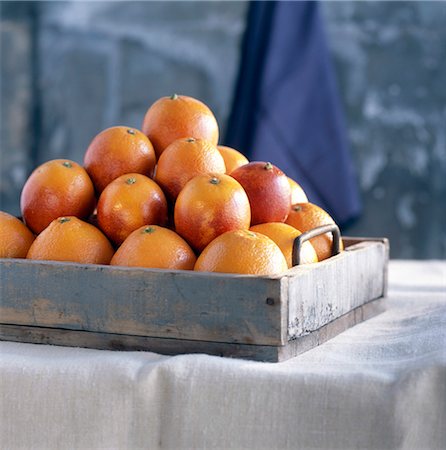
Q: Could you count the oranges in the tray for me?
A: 15